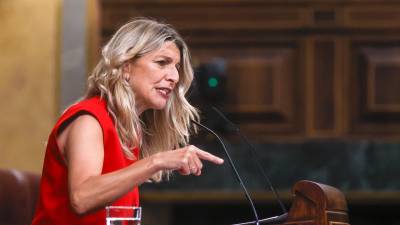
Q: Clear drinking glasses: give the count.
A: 1